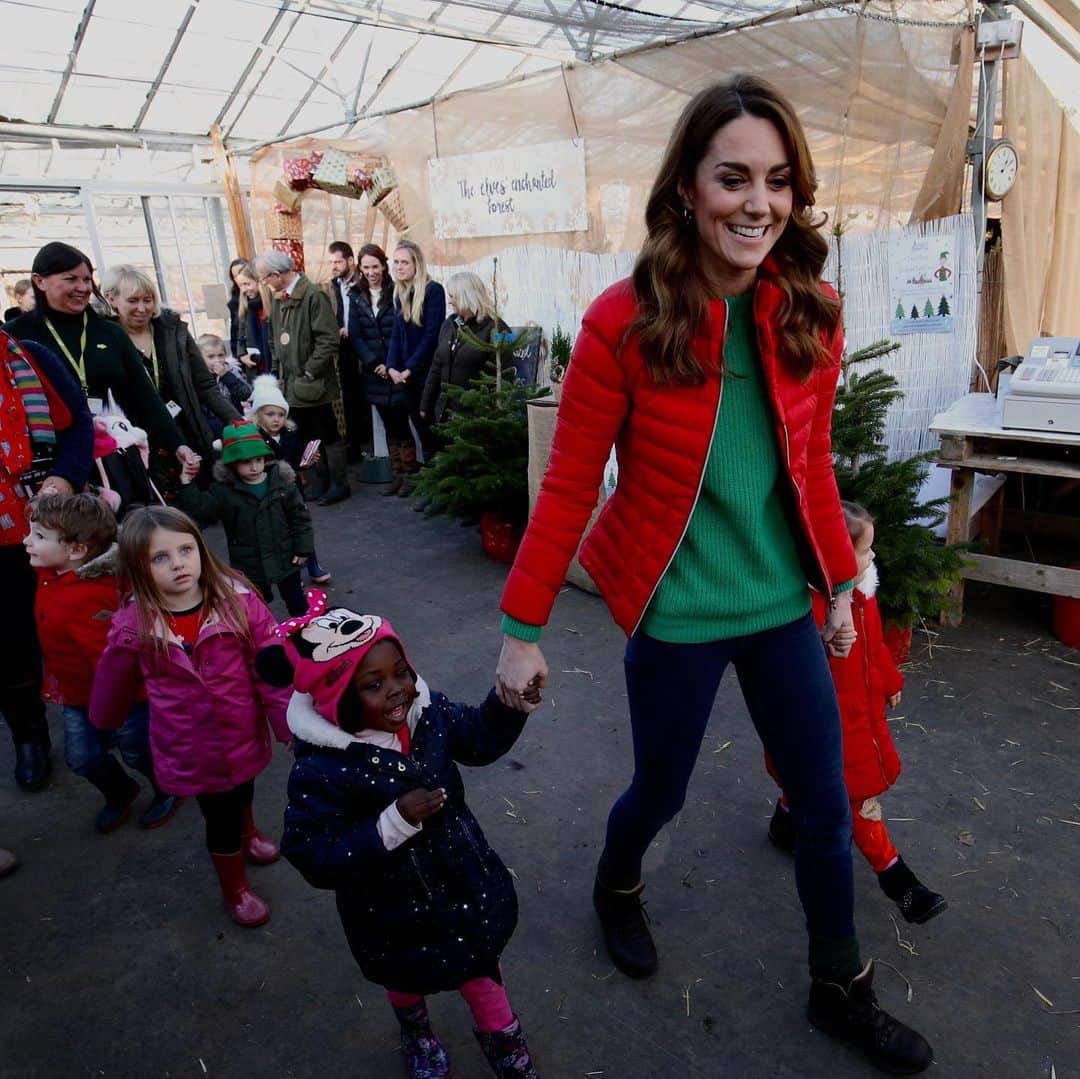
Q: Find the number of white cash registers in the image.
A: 1